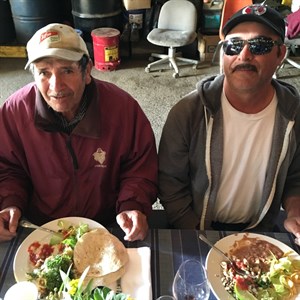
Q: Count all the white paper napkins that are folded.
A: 1